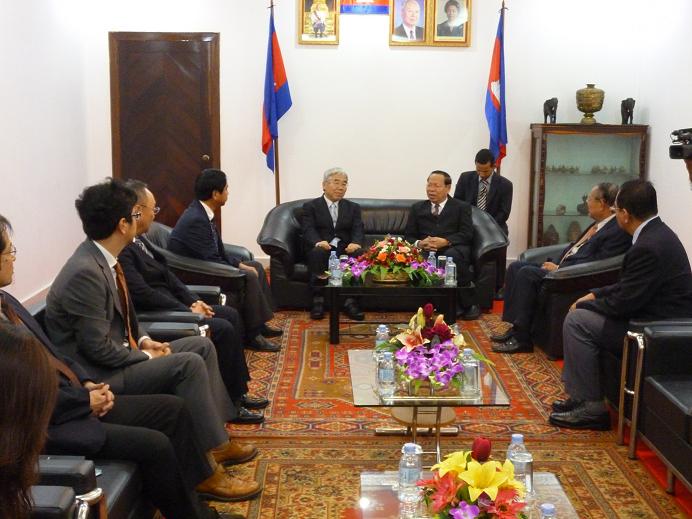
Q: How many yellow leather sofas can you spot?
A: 0